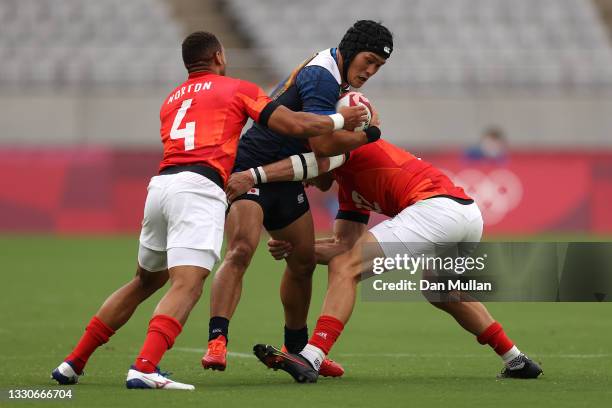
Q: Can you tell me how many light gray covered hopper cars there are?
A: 0